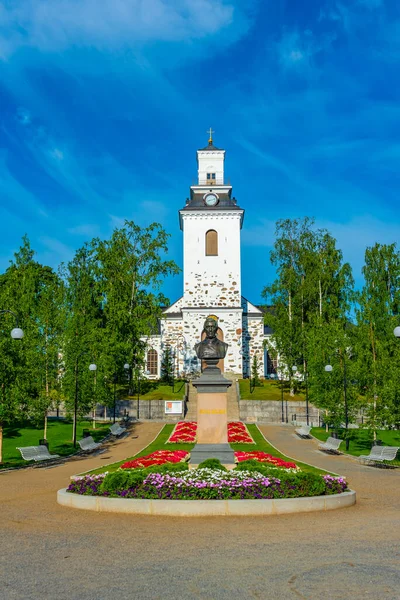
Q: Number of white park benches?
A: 6